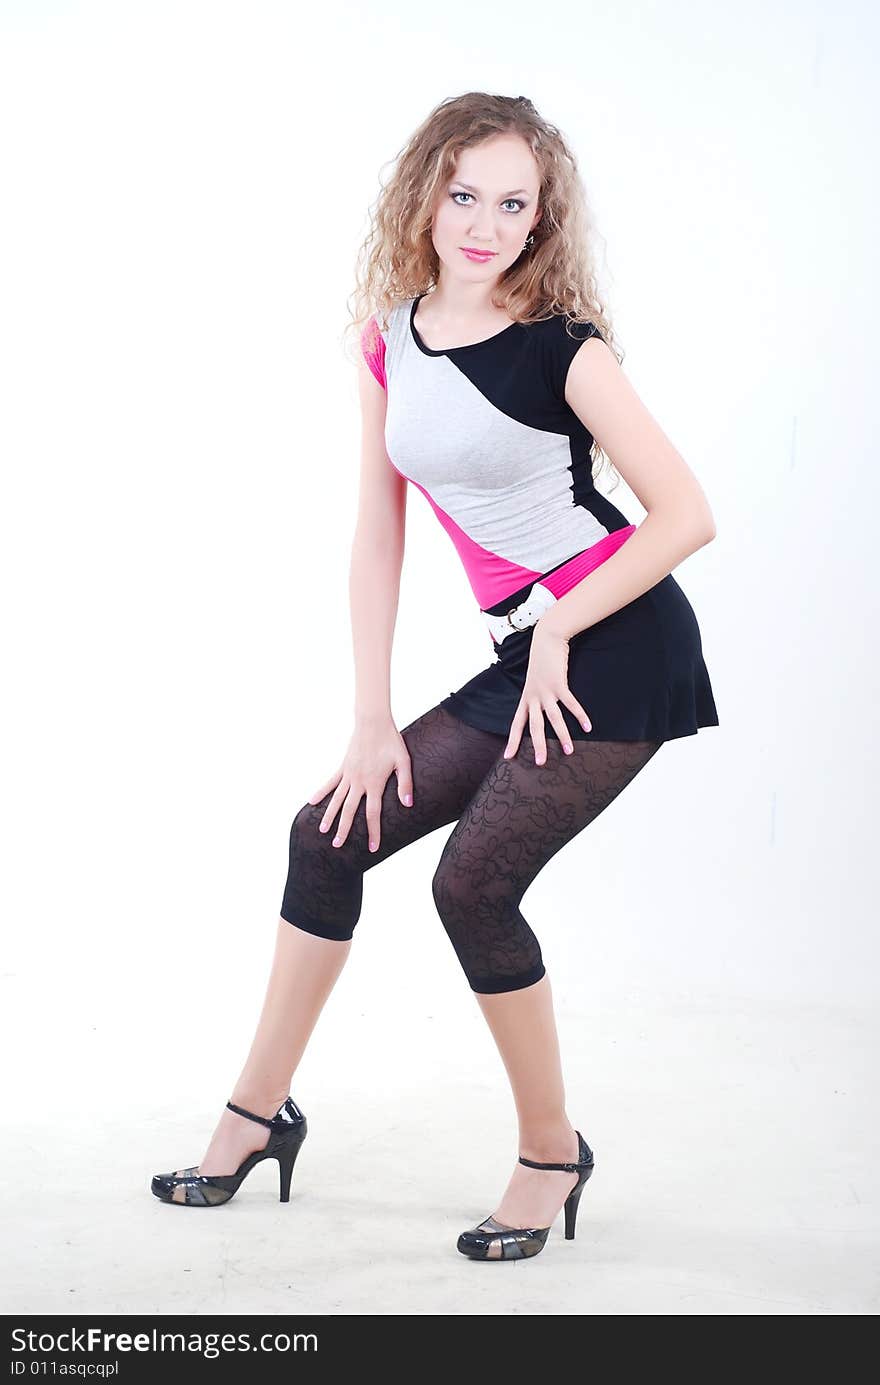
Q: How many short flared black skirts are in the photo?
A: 1